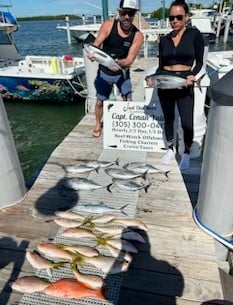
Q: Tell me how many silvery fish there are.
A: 9